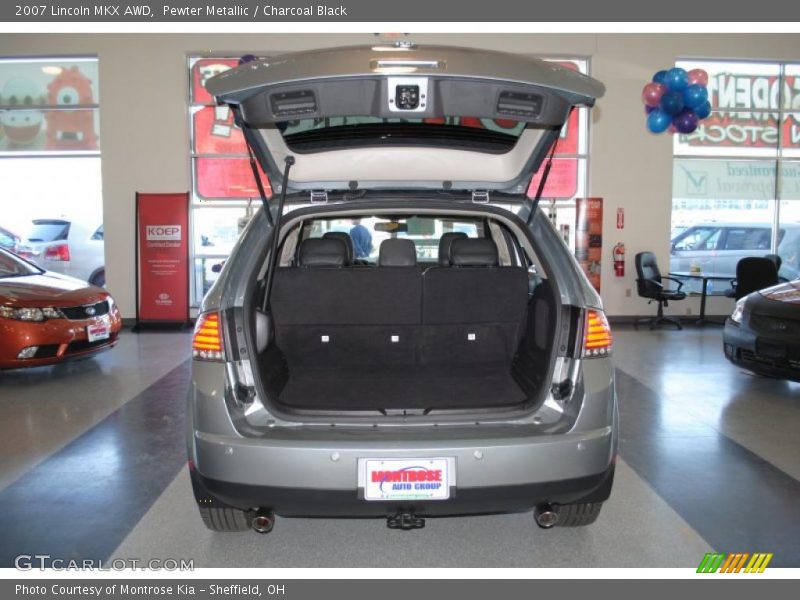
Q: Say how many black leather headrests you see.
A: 5